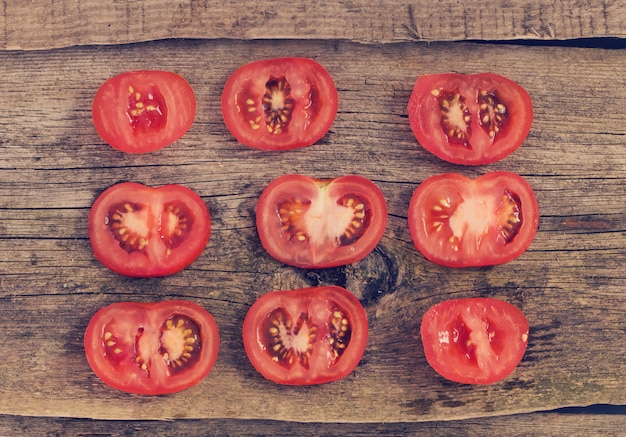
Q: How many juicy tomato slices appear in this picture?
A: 9